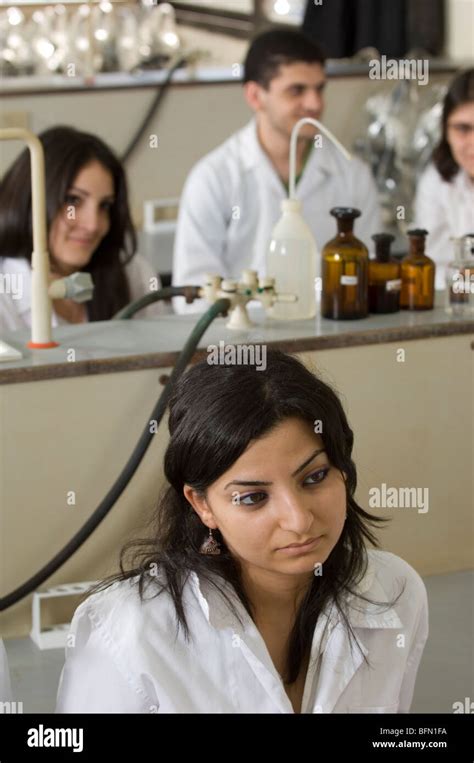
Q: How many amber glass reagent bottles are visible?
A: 3